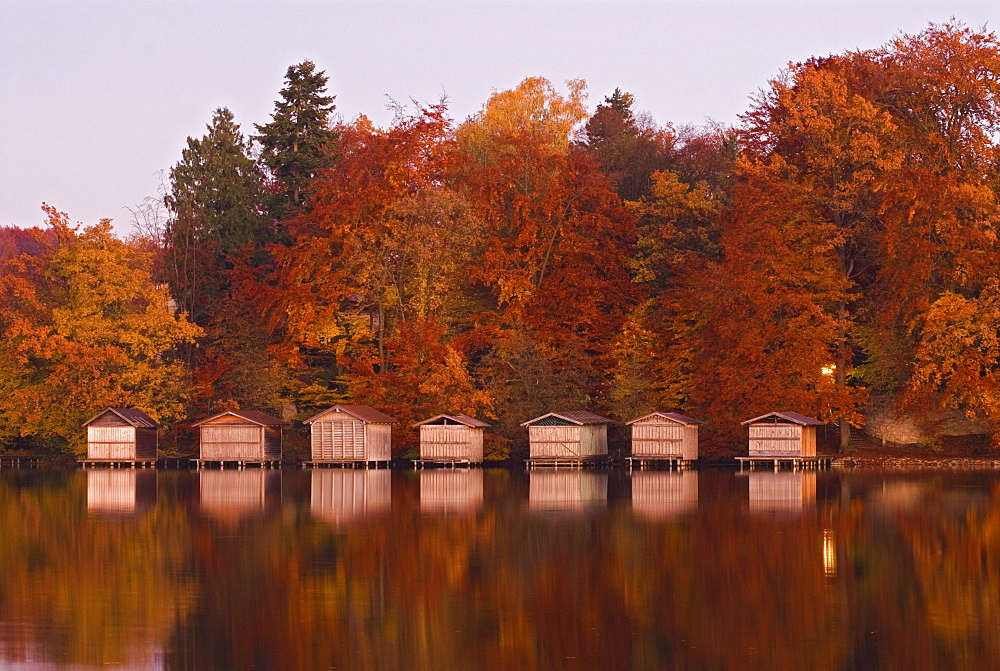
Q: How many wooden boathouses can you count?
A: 7